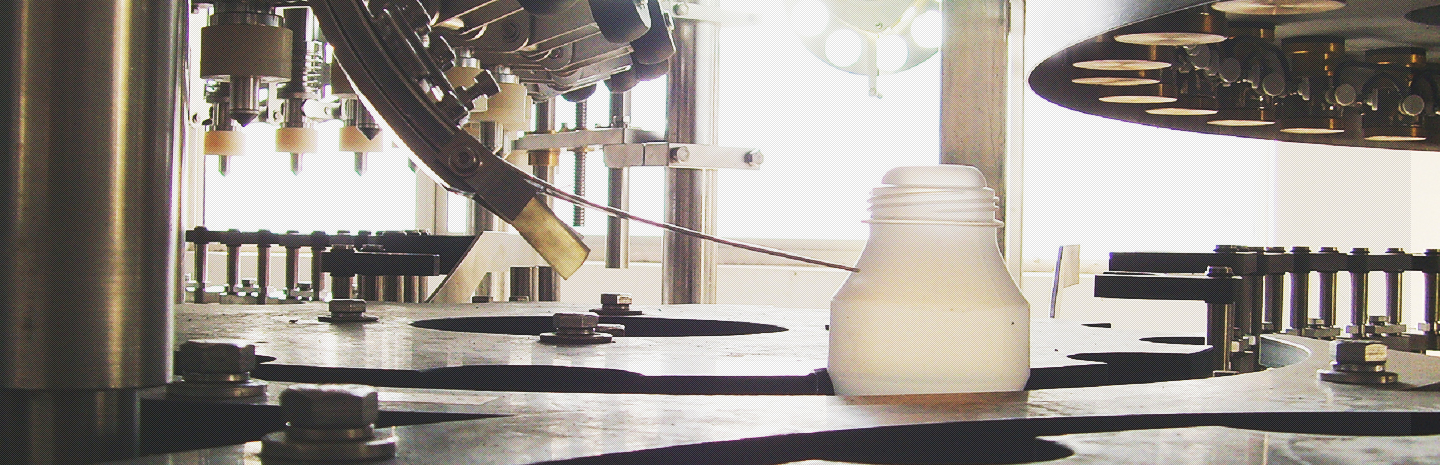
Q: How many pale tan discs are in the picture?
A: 9